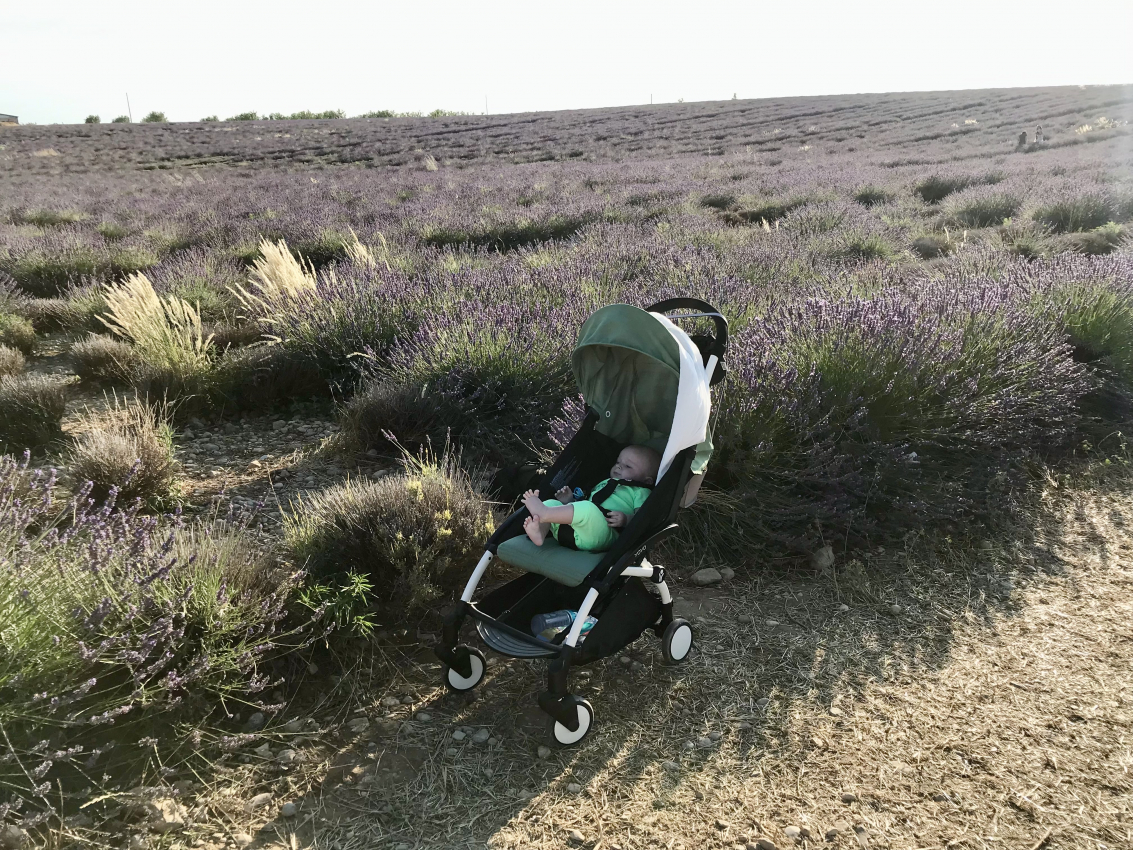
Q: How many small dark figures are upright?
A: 2